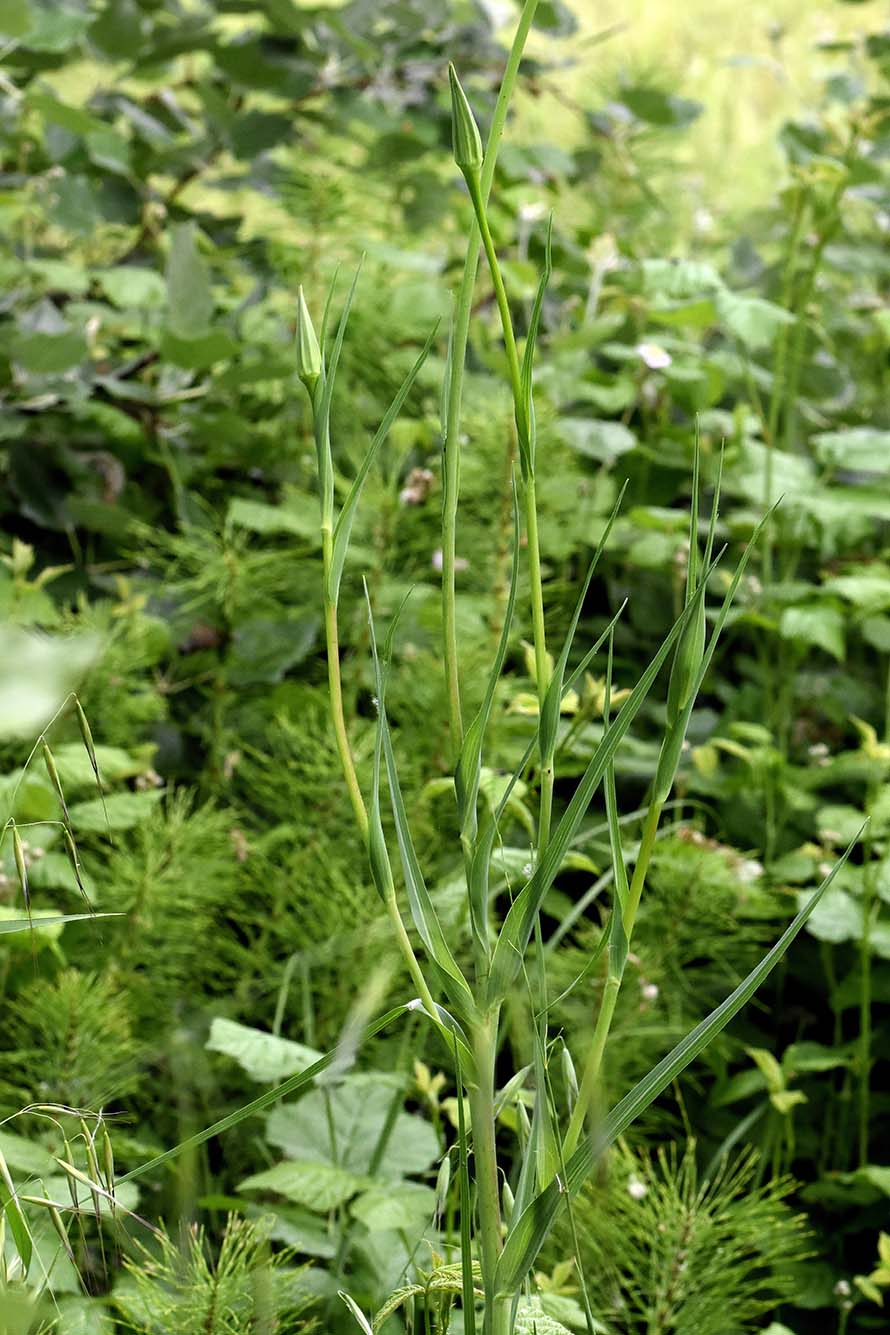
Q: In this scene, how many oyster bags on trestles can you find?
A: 0